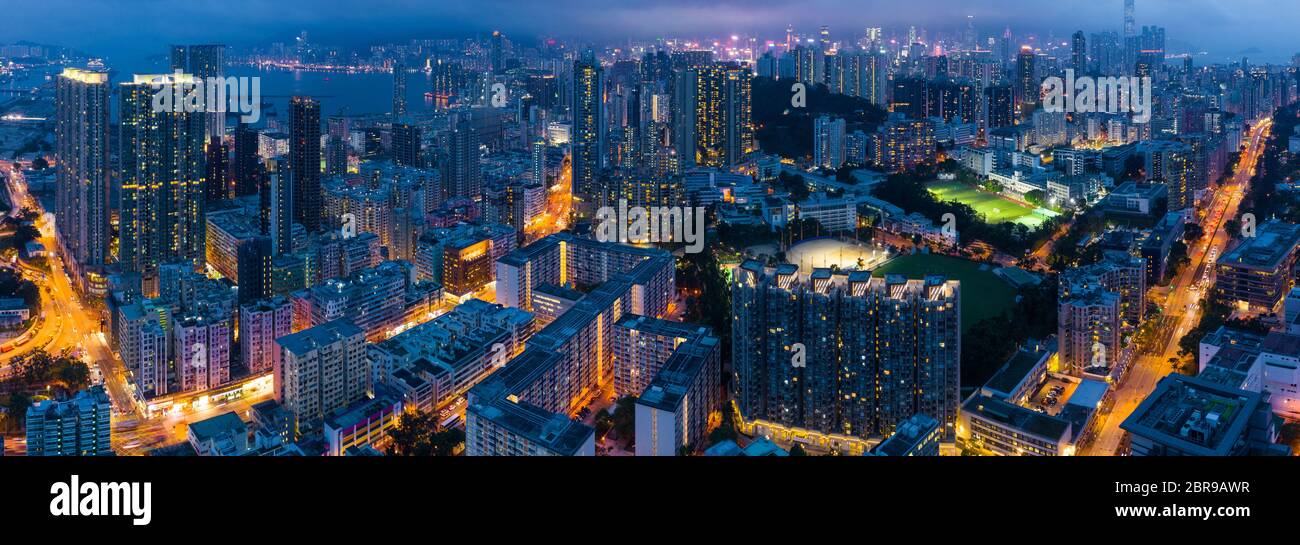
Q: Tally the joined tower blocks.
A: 6